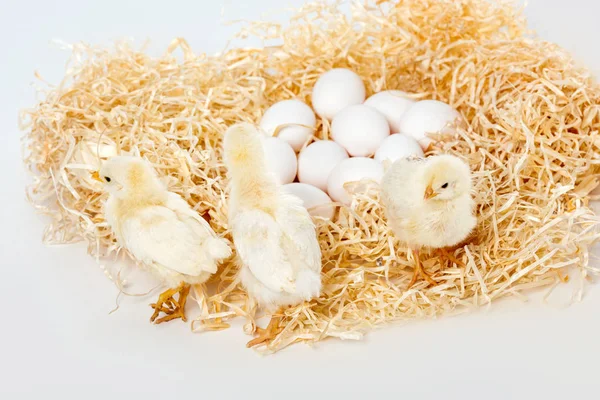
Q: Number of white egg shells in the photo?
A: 10